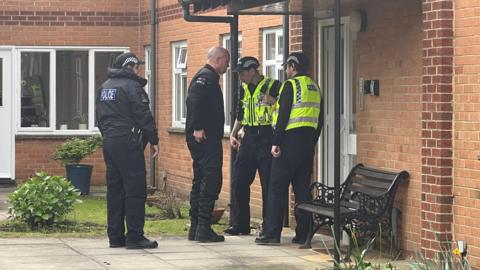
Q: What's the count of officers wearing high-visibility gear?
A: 2